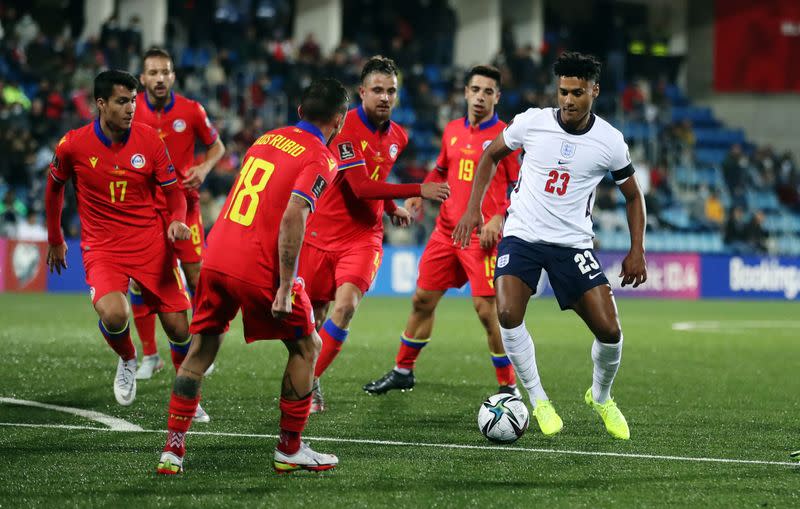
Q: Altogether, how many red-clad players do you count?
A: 5